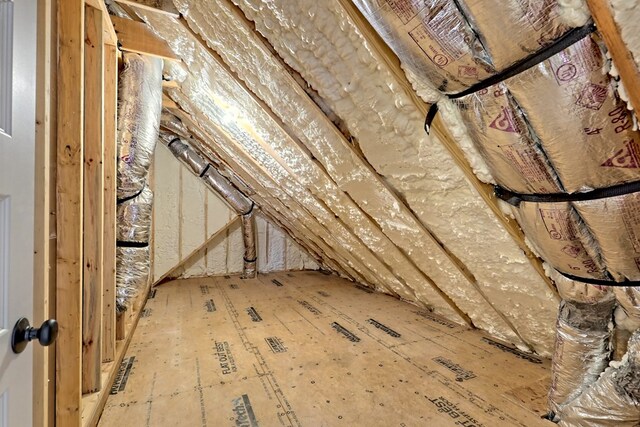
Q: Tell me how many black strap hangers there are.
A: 9